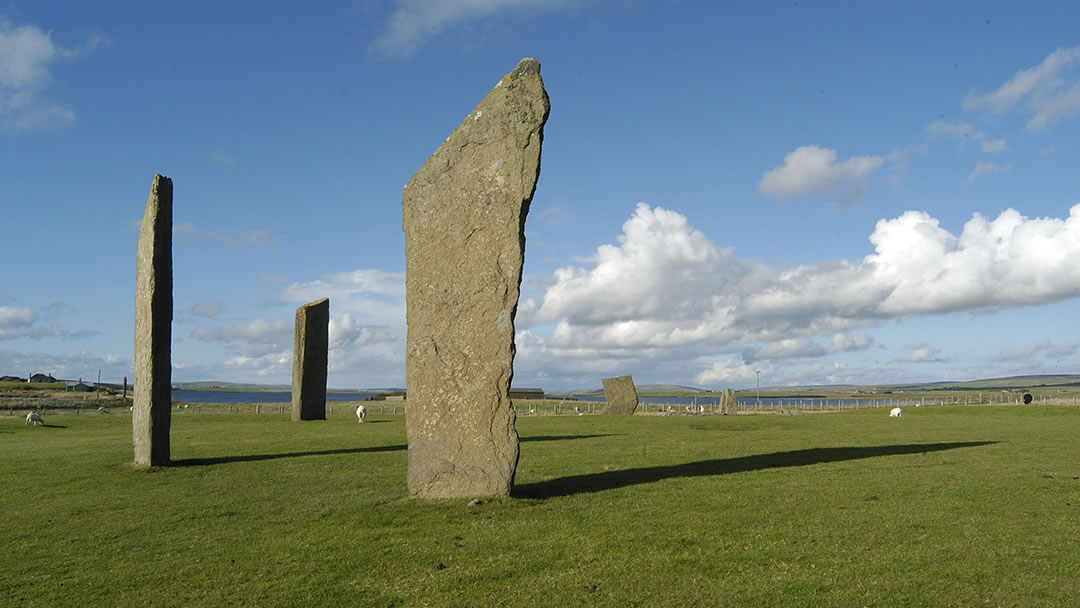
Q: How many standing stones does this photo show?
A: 5